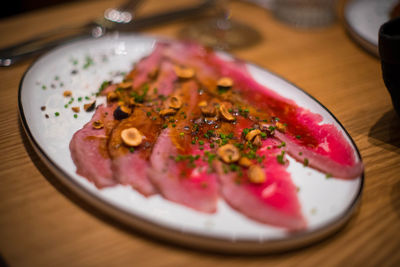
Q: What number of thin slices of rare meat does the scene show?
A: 5